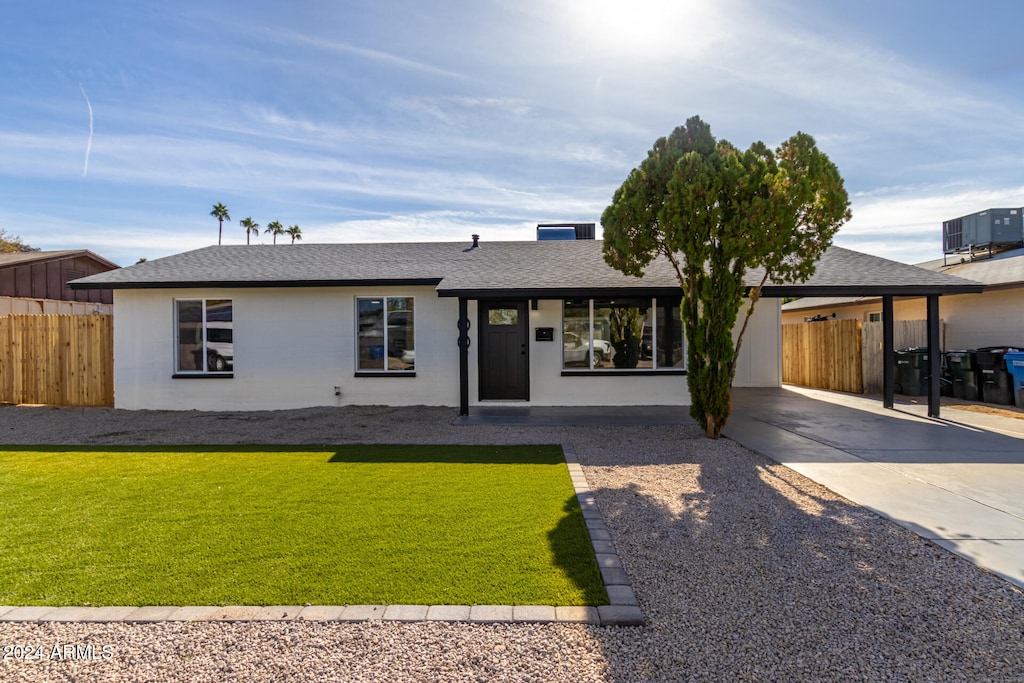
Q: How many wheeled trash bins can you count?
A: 4